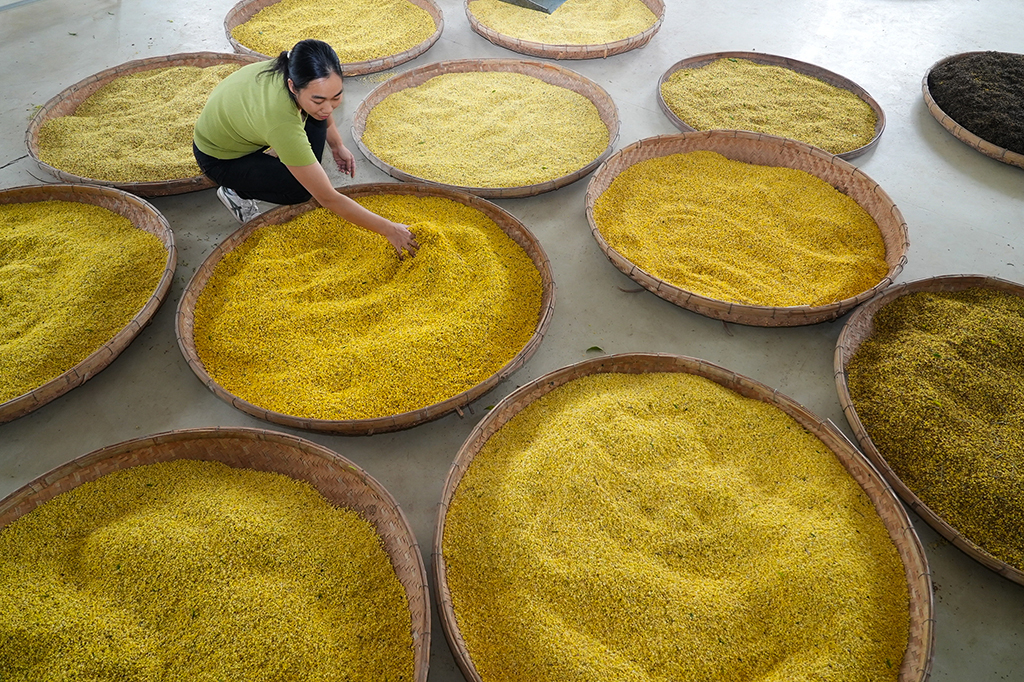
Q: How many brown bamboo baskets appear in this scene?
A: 12